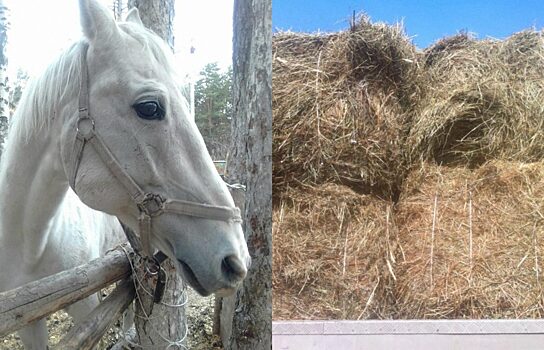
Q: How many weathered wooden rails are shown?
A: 2